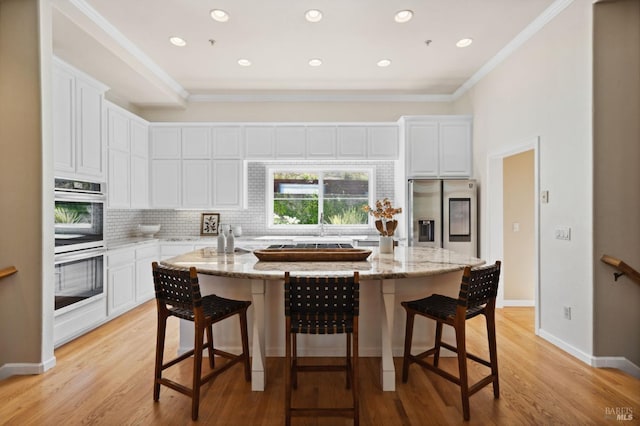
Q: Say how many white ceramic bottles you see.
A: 2